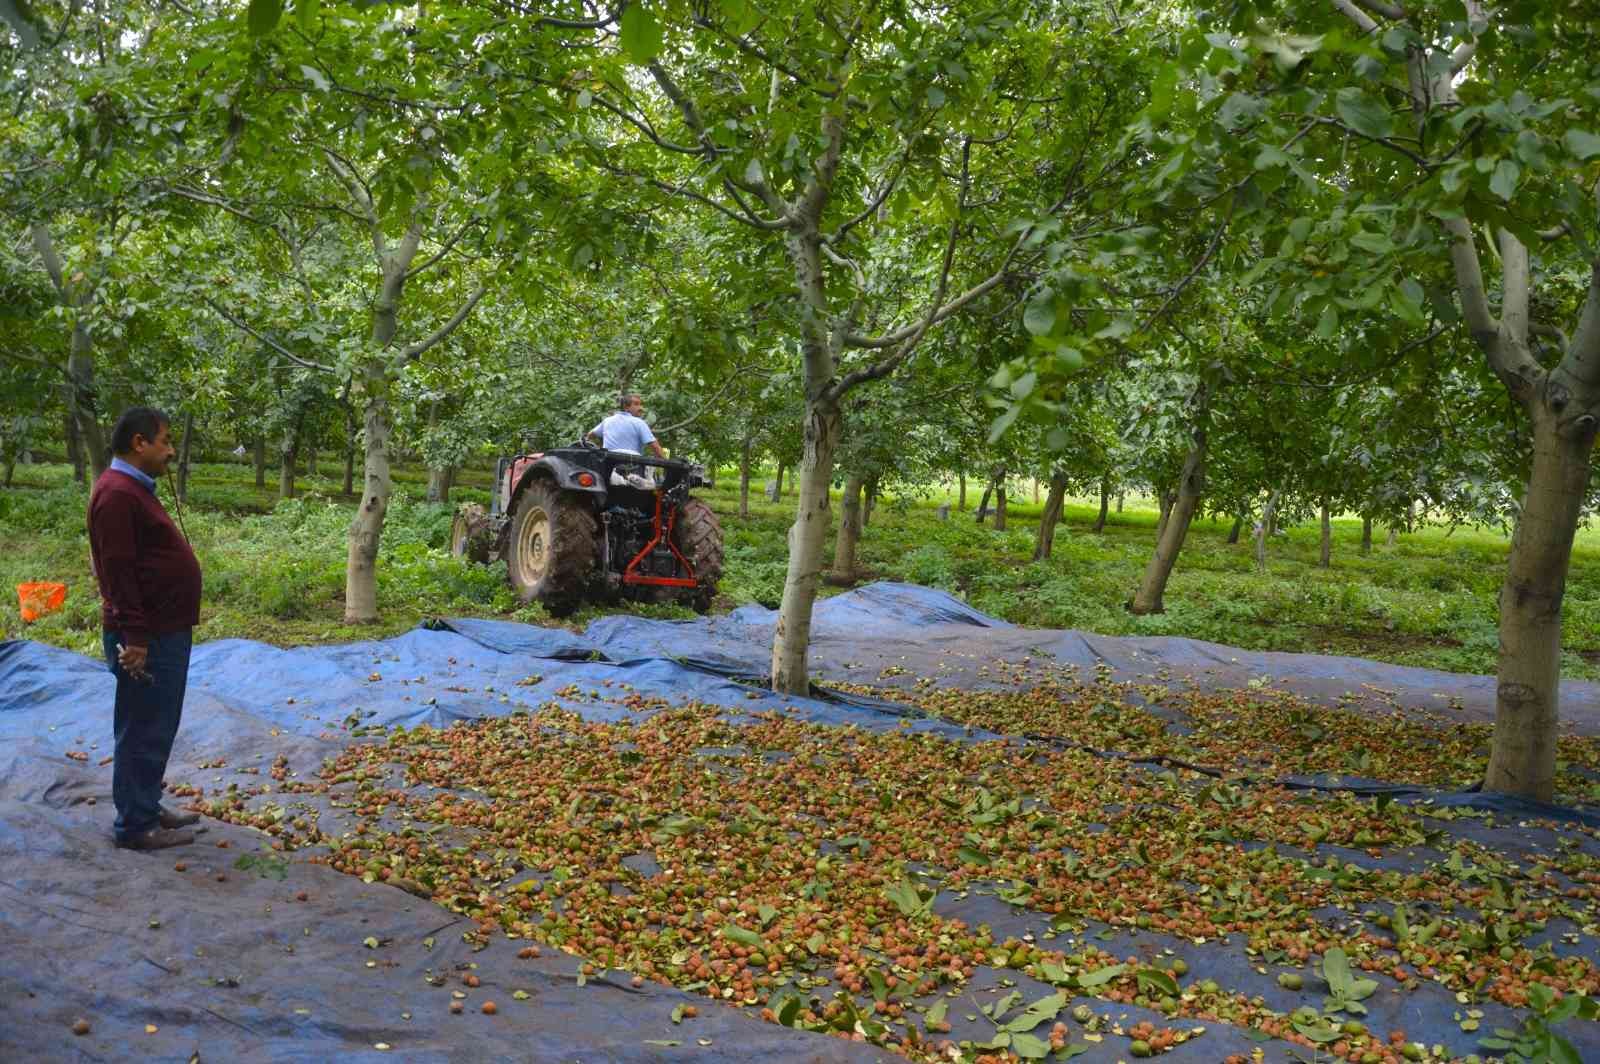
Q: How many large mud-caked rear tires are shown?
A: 2